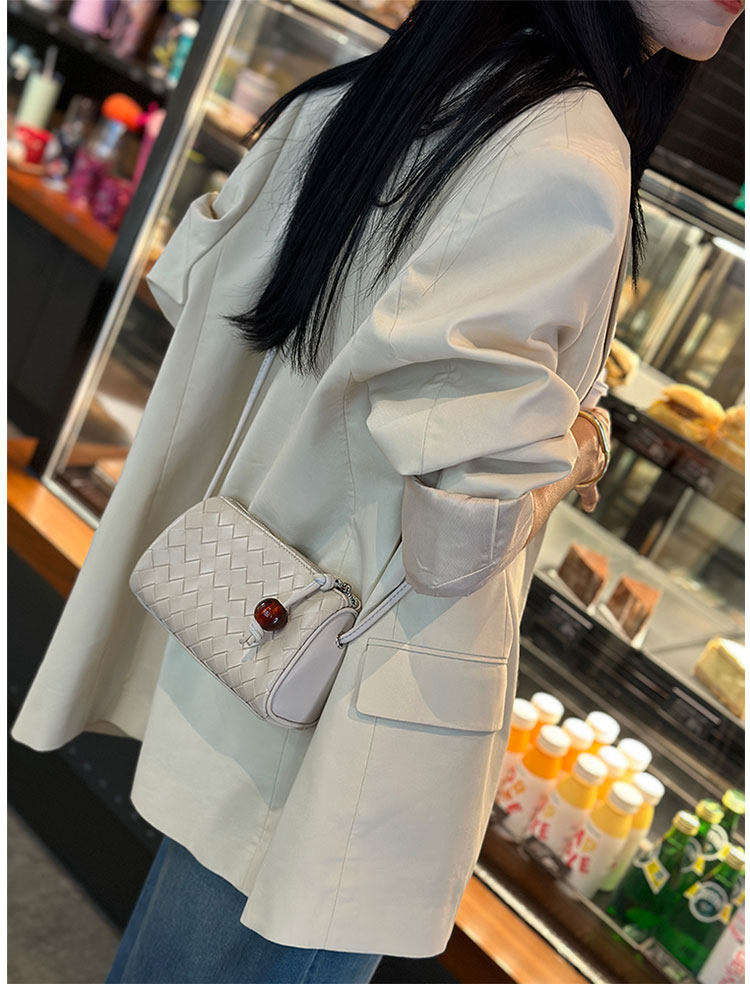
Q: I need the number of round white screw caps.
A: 10